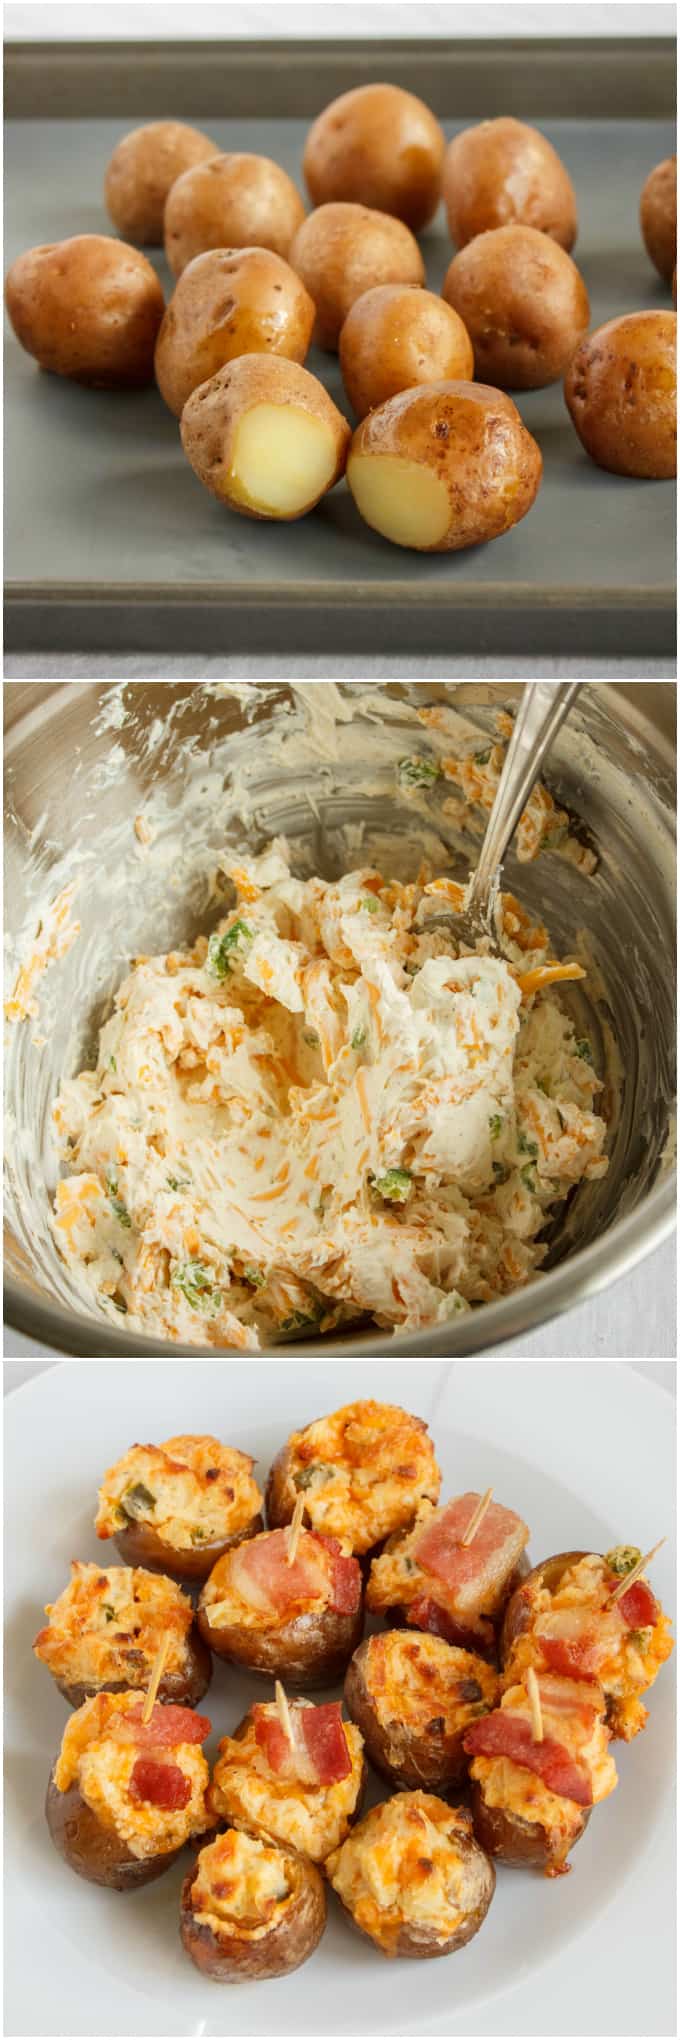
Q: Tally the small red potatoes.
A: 13